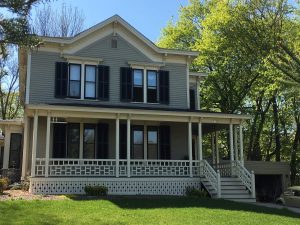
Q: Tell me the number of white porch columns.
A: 11